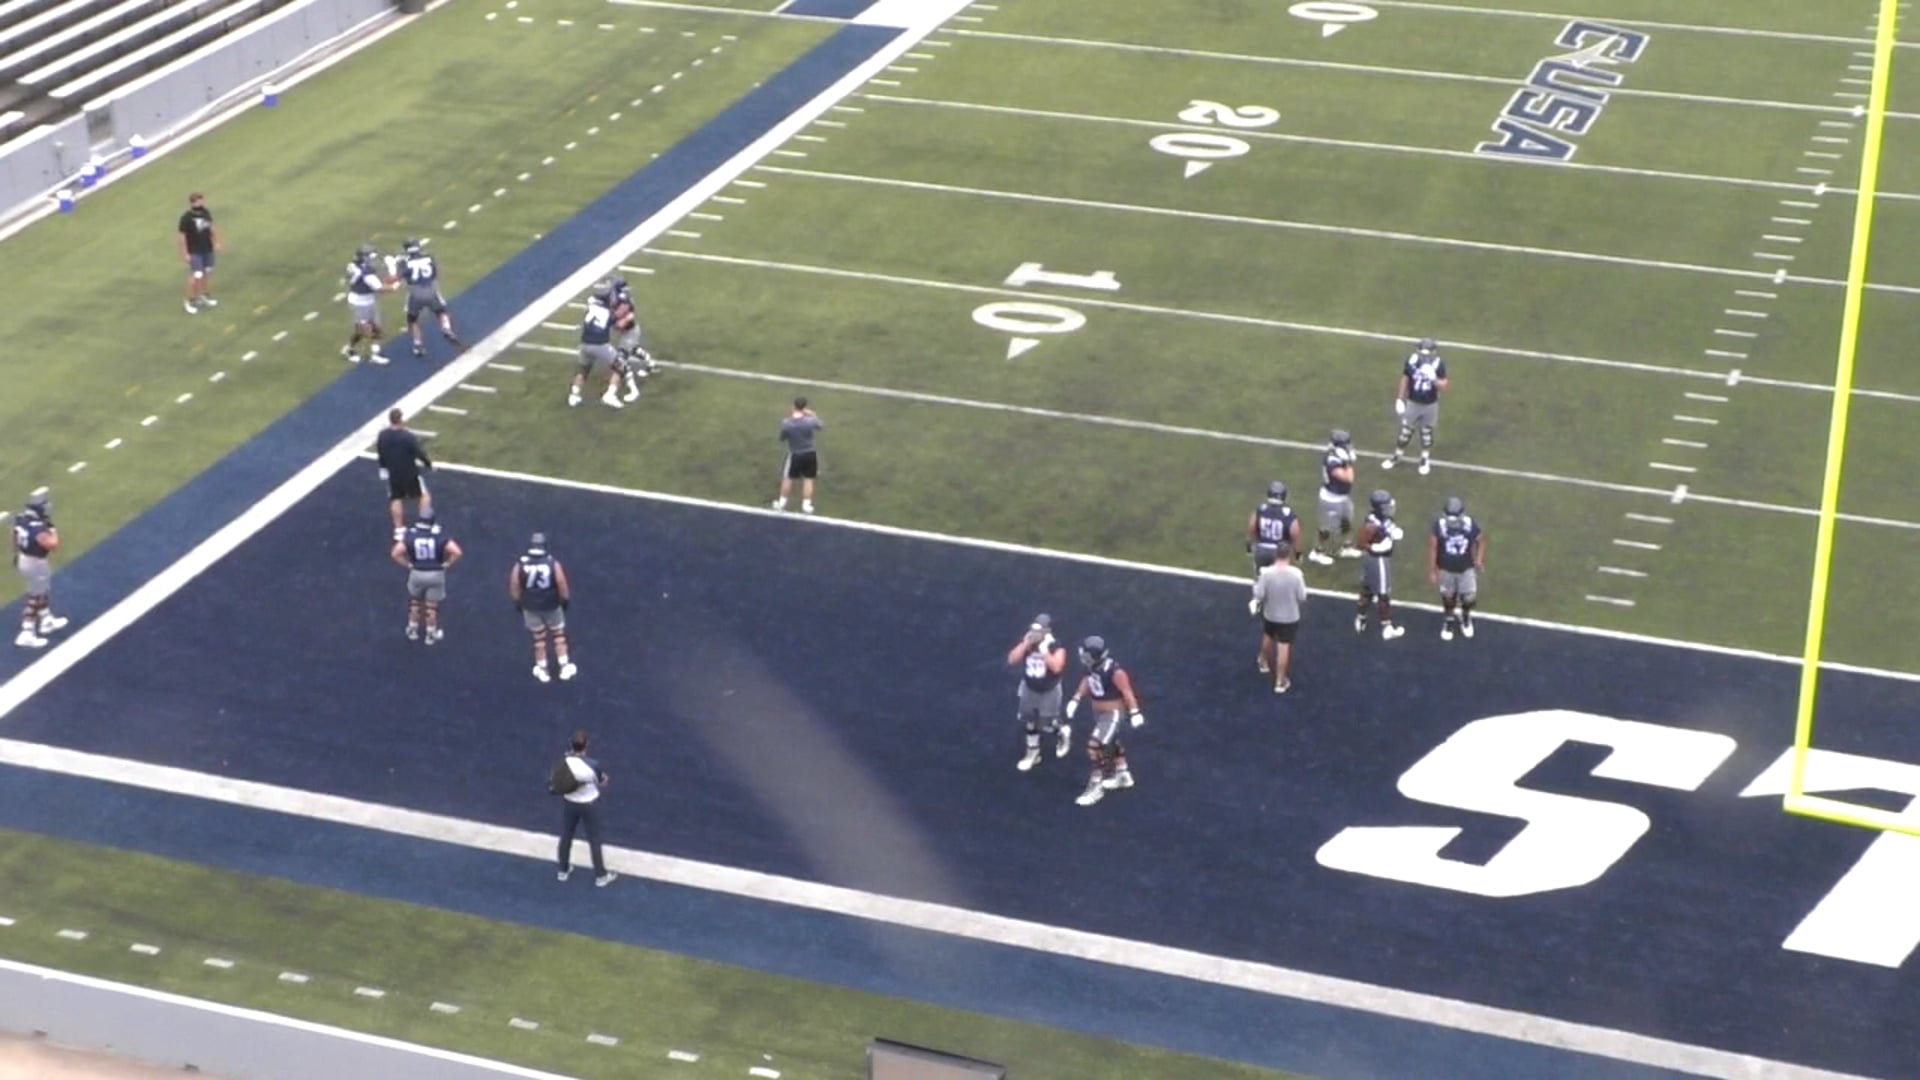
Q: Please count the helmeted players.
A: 14